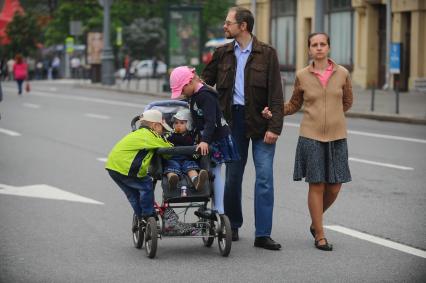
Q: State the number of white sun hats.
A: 2